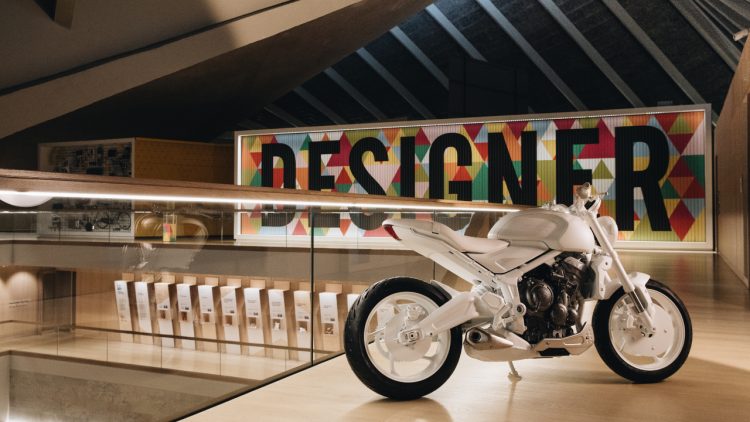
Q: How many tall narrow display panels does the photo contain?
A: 11